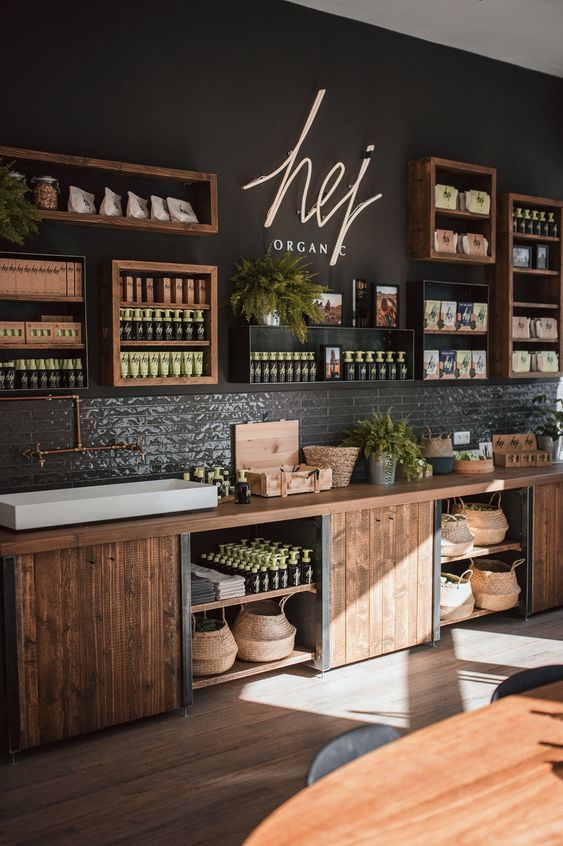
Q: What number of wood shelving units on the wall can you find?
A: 4